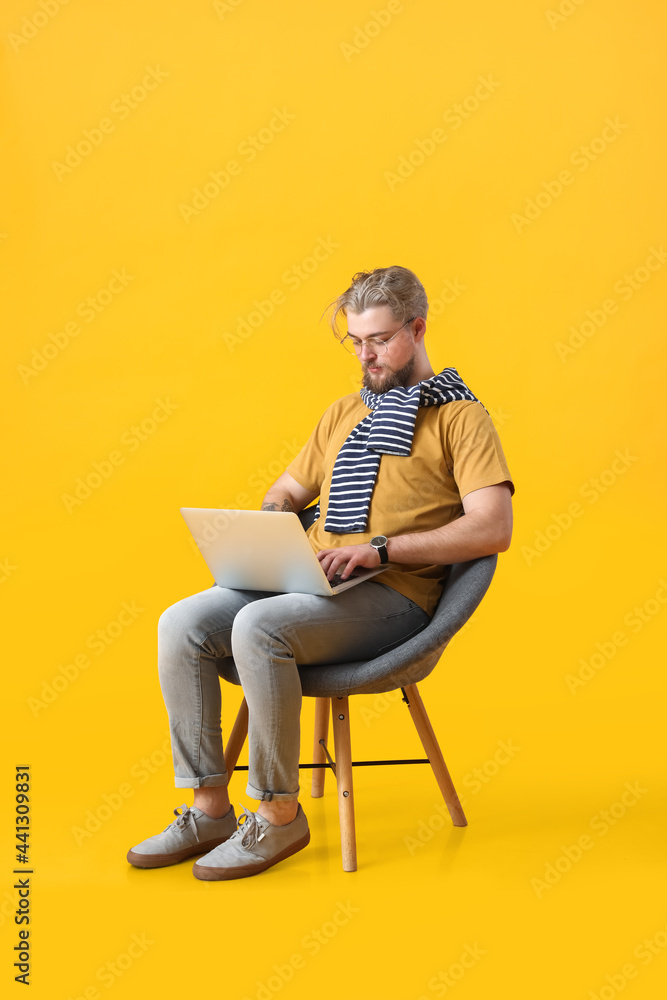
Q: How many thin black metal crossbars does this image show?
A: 2